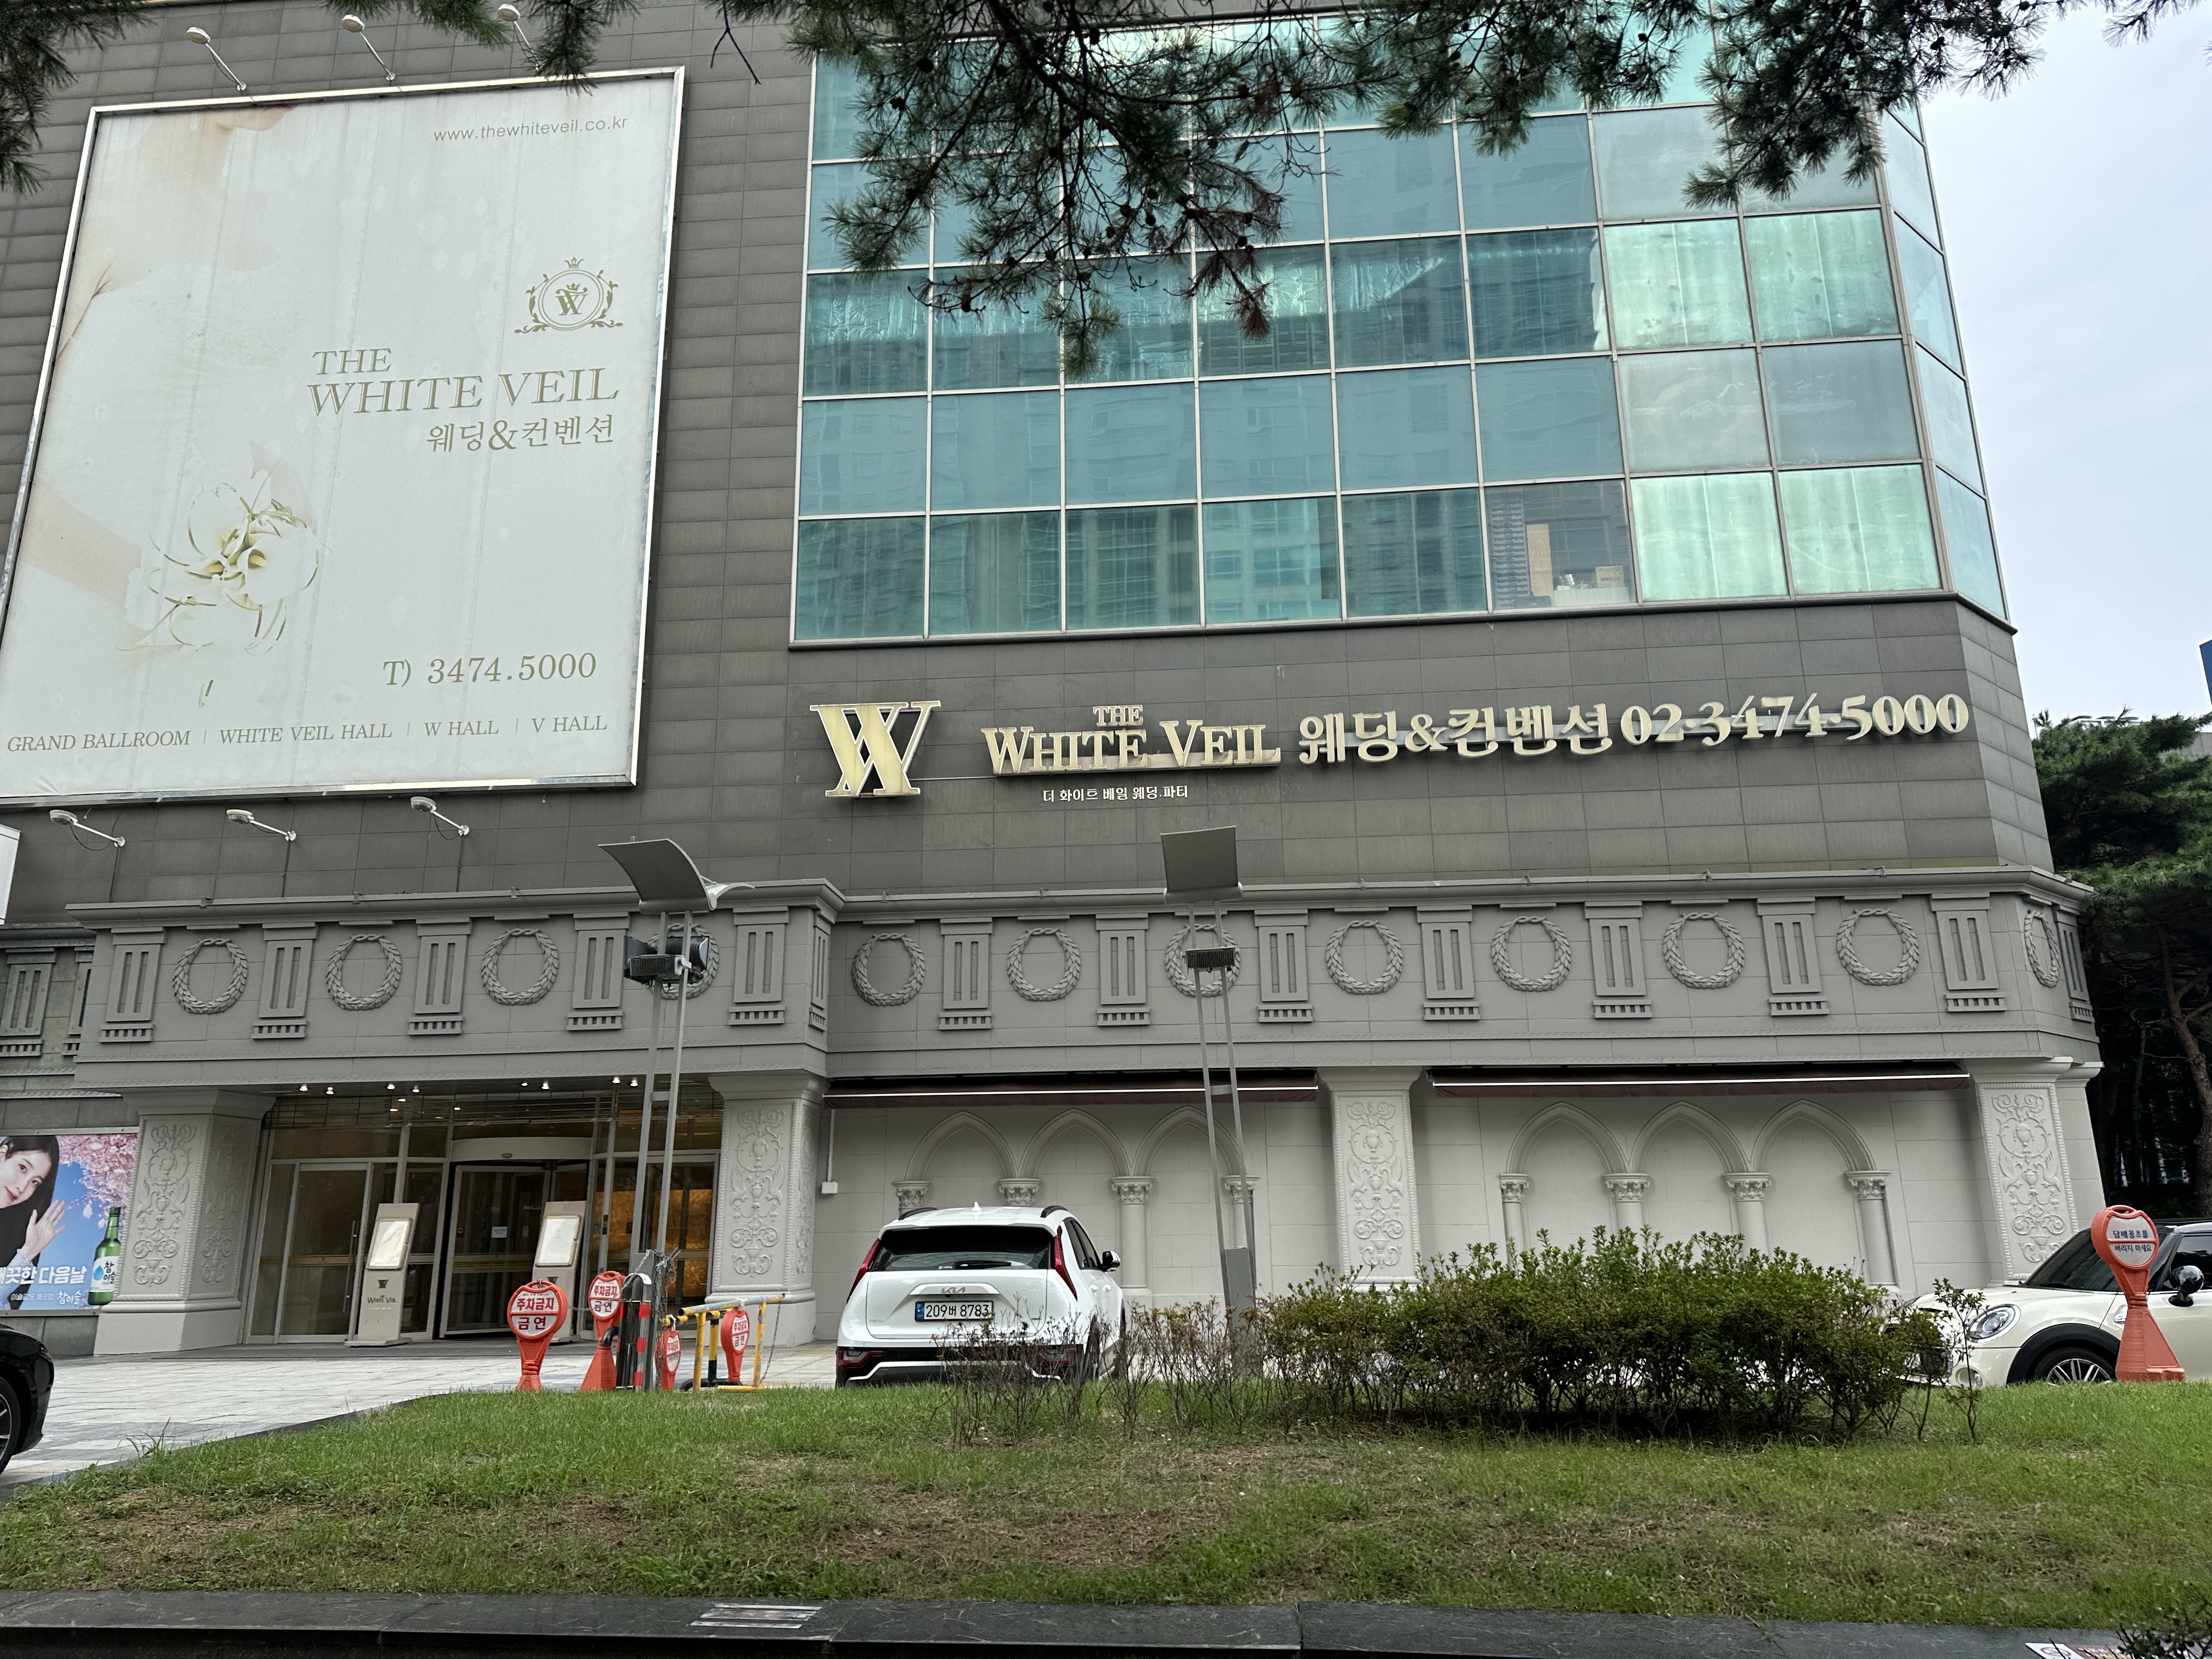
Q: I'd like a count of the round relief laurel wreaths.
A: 12